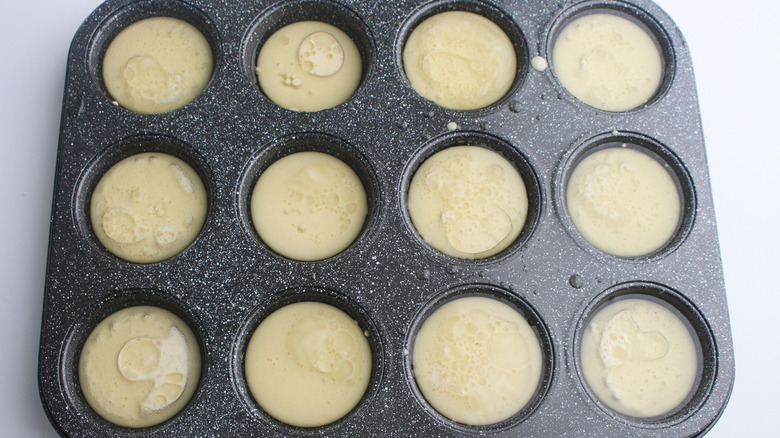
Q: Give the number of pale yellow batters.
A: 12